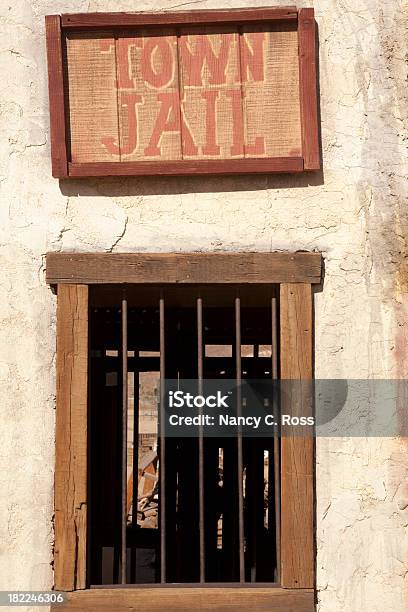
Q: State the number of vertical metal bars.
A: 5